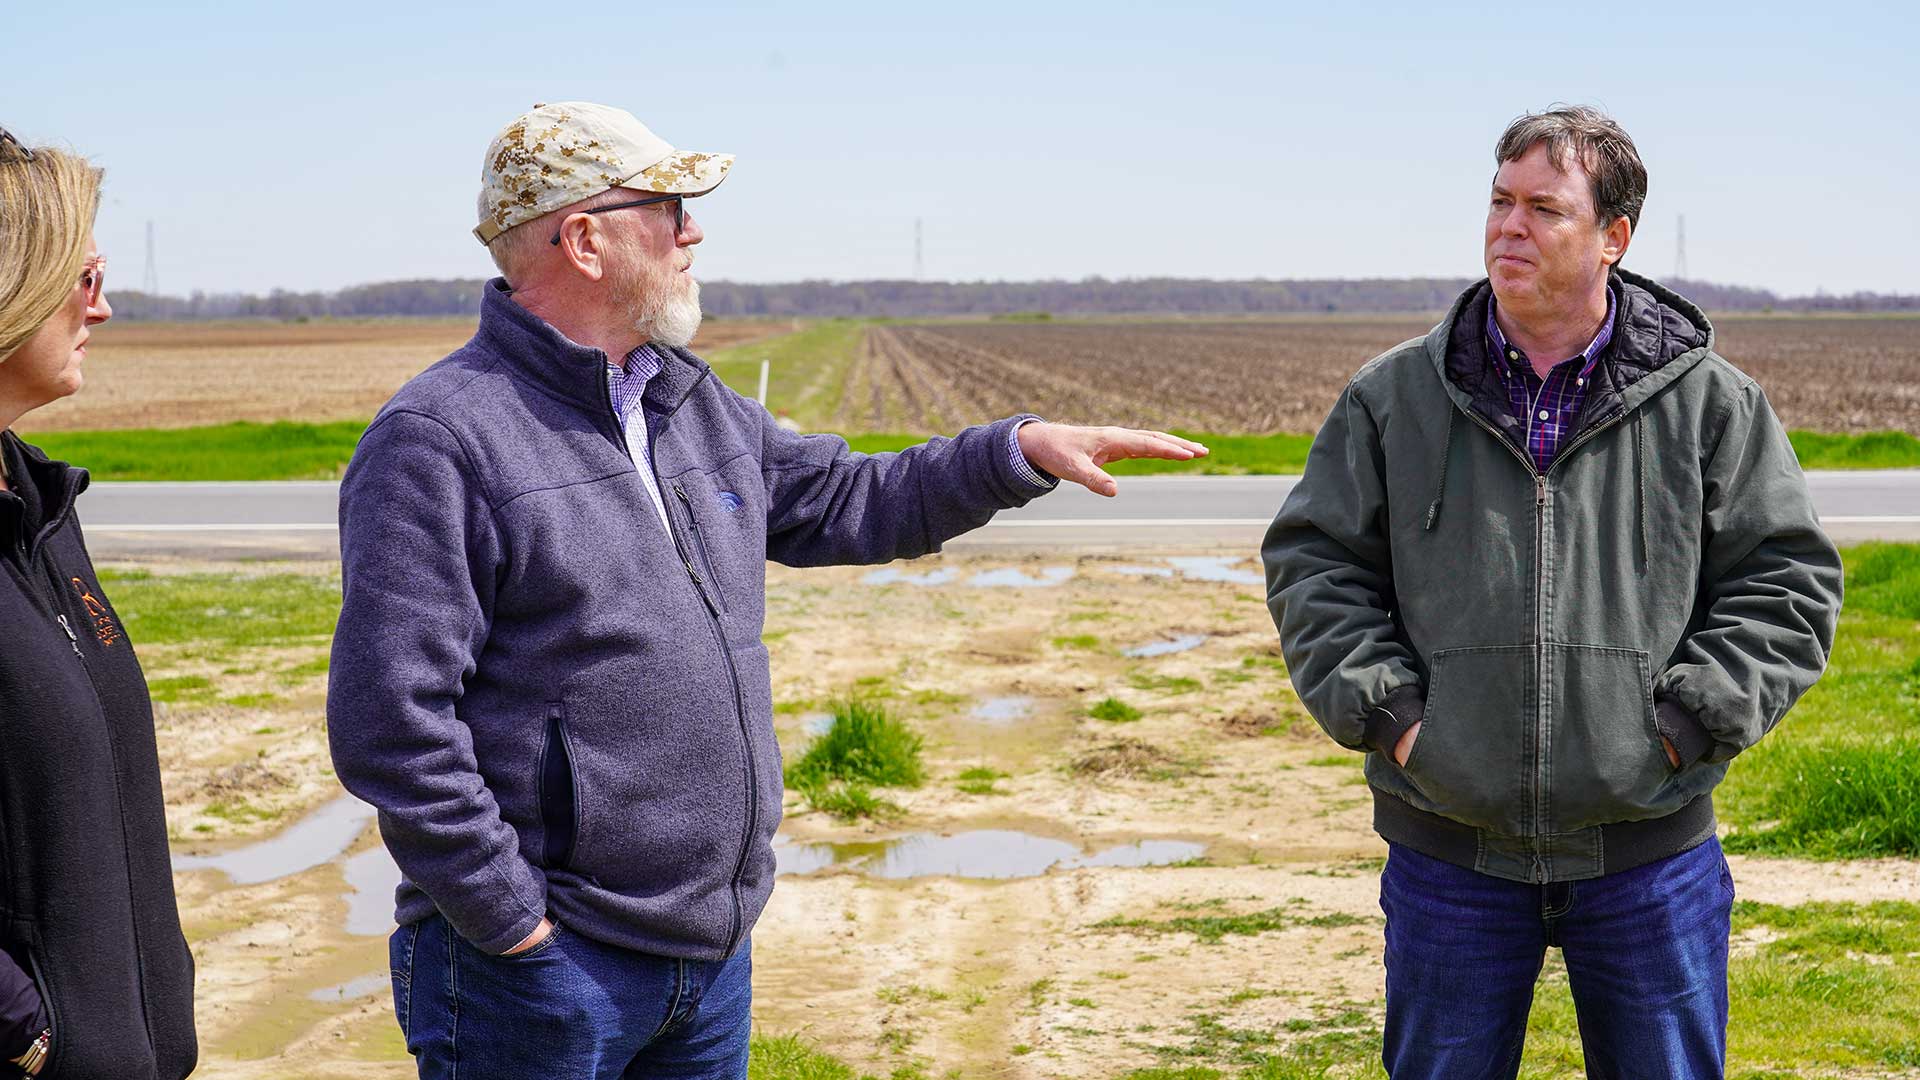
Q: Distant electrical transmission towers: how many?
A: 3